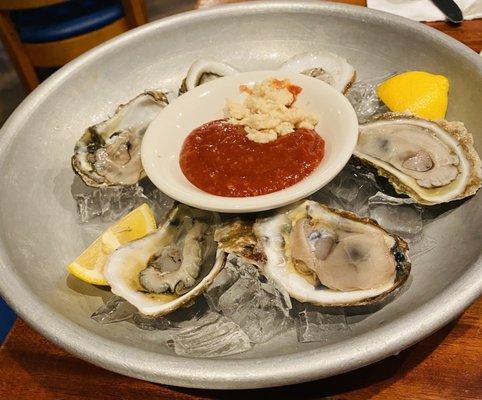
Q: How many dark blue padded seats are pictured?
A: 1